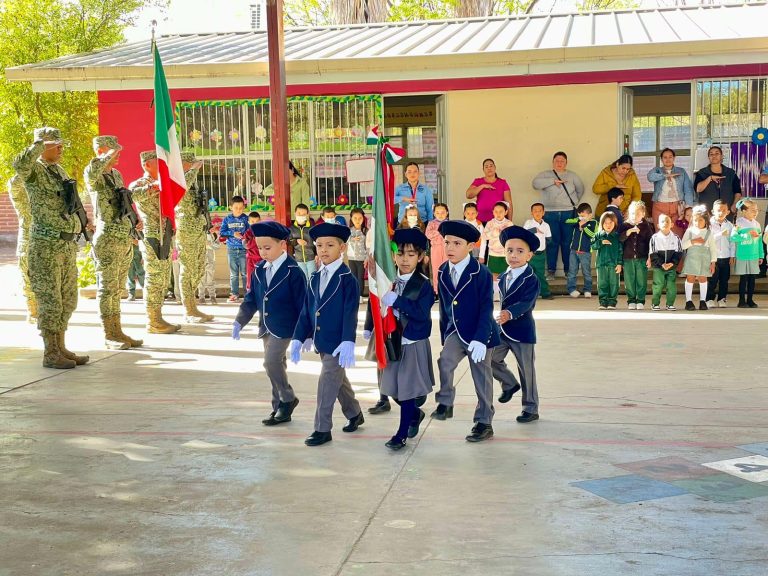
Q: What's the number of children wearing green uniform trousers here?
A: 4